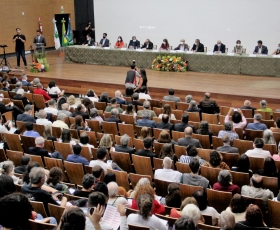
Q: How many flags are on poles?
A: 3